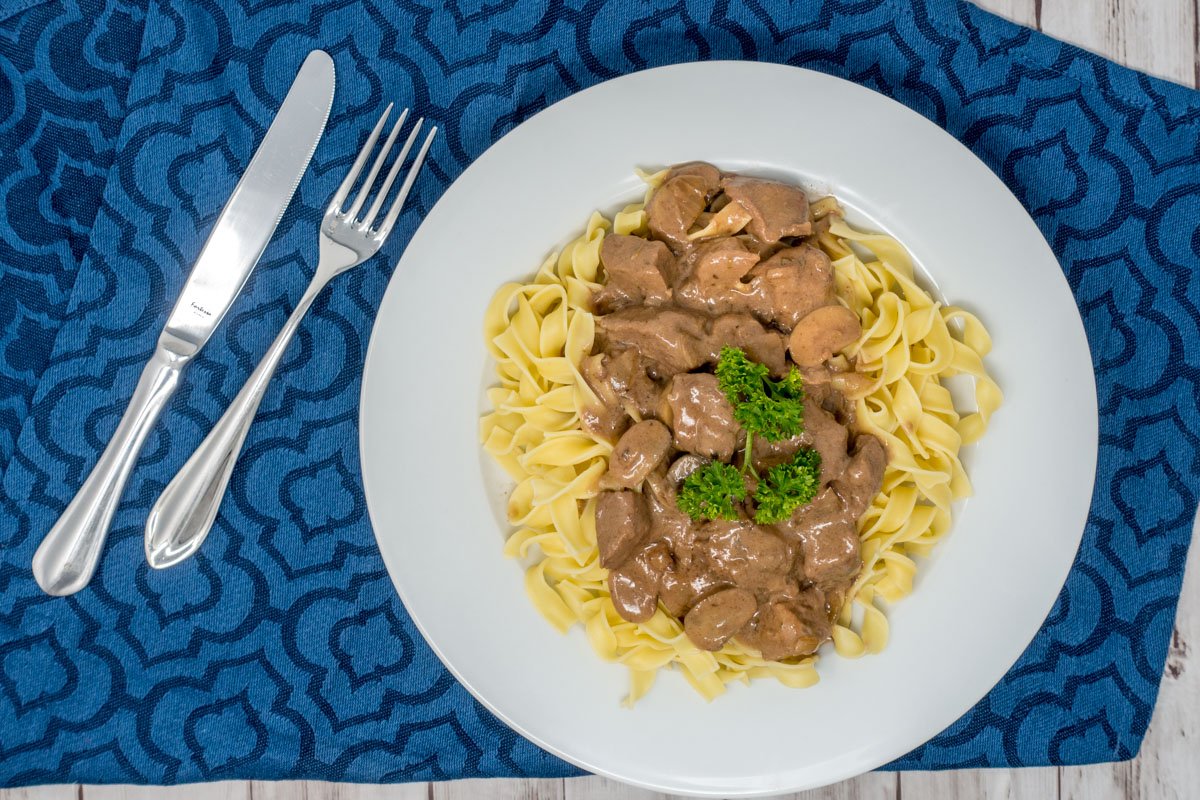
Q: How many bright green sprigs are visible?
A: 3